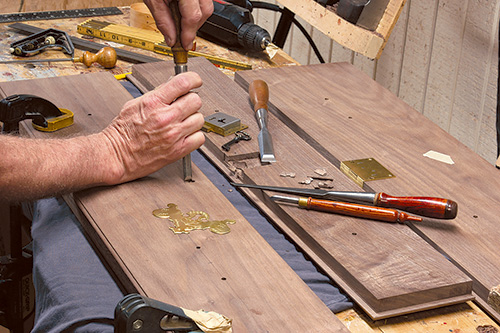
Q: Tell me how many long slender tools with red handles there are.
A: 2